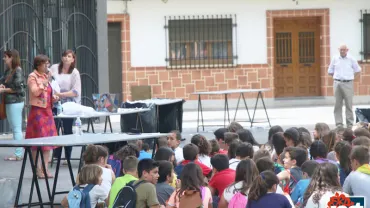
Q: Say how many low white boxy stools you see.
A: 0